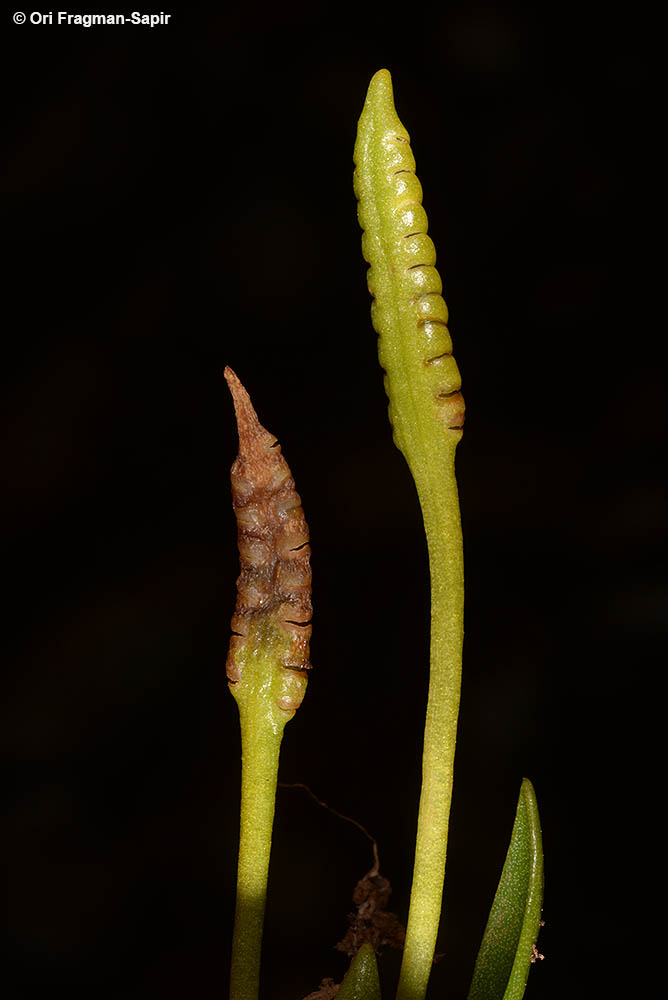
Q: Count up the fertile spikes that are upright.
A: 2